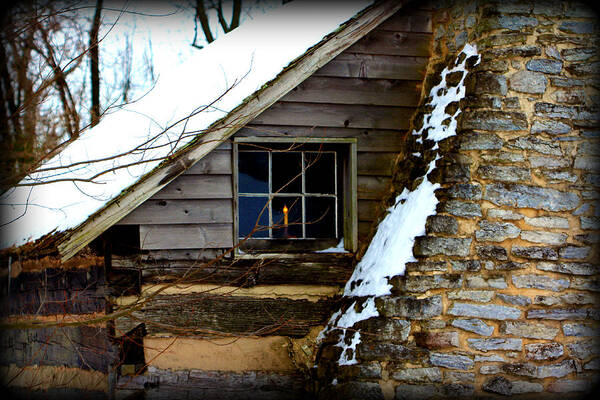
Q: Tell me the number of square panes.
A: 6